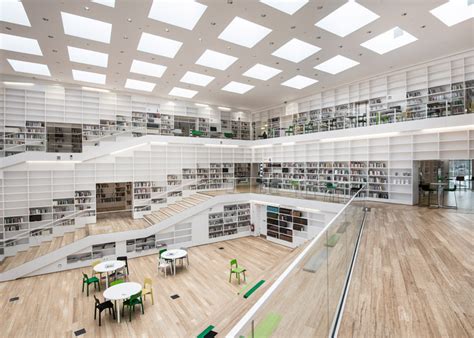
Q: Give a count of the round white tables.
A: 3